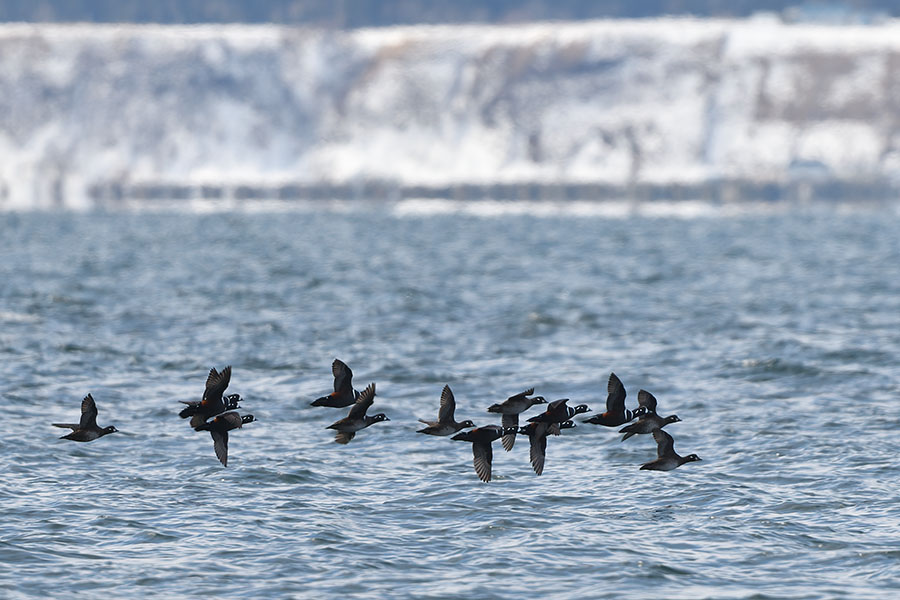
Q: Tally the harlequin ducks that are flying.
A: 14